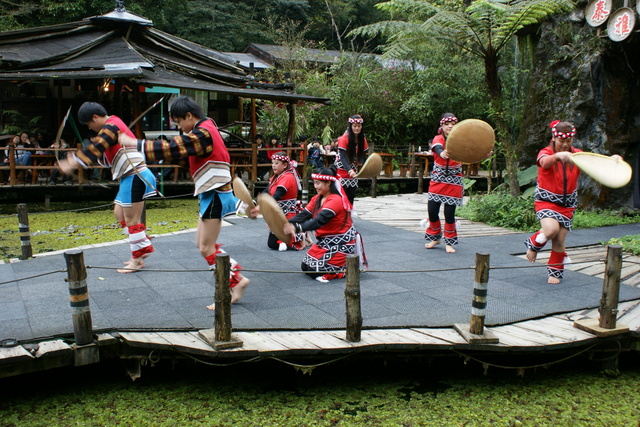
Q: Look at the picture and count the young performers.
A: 7